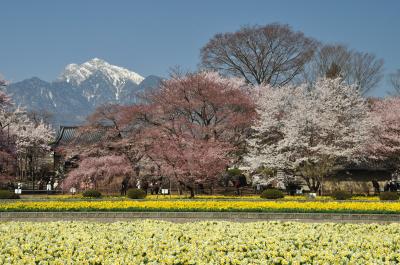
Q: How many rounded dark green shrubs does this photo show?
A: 6